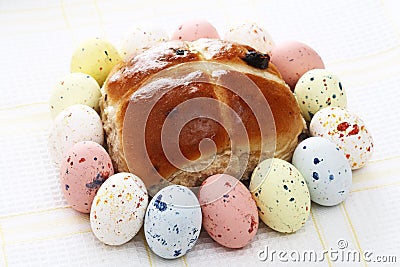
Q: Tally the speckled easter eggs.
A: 15